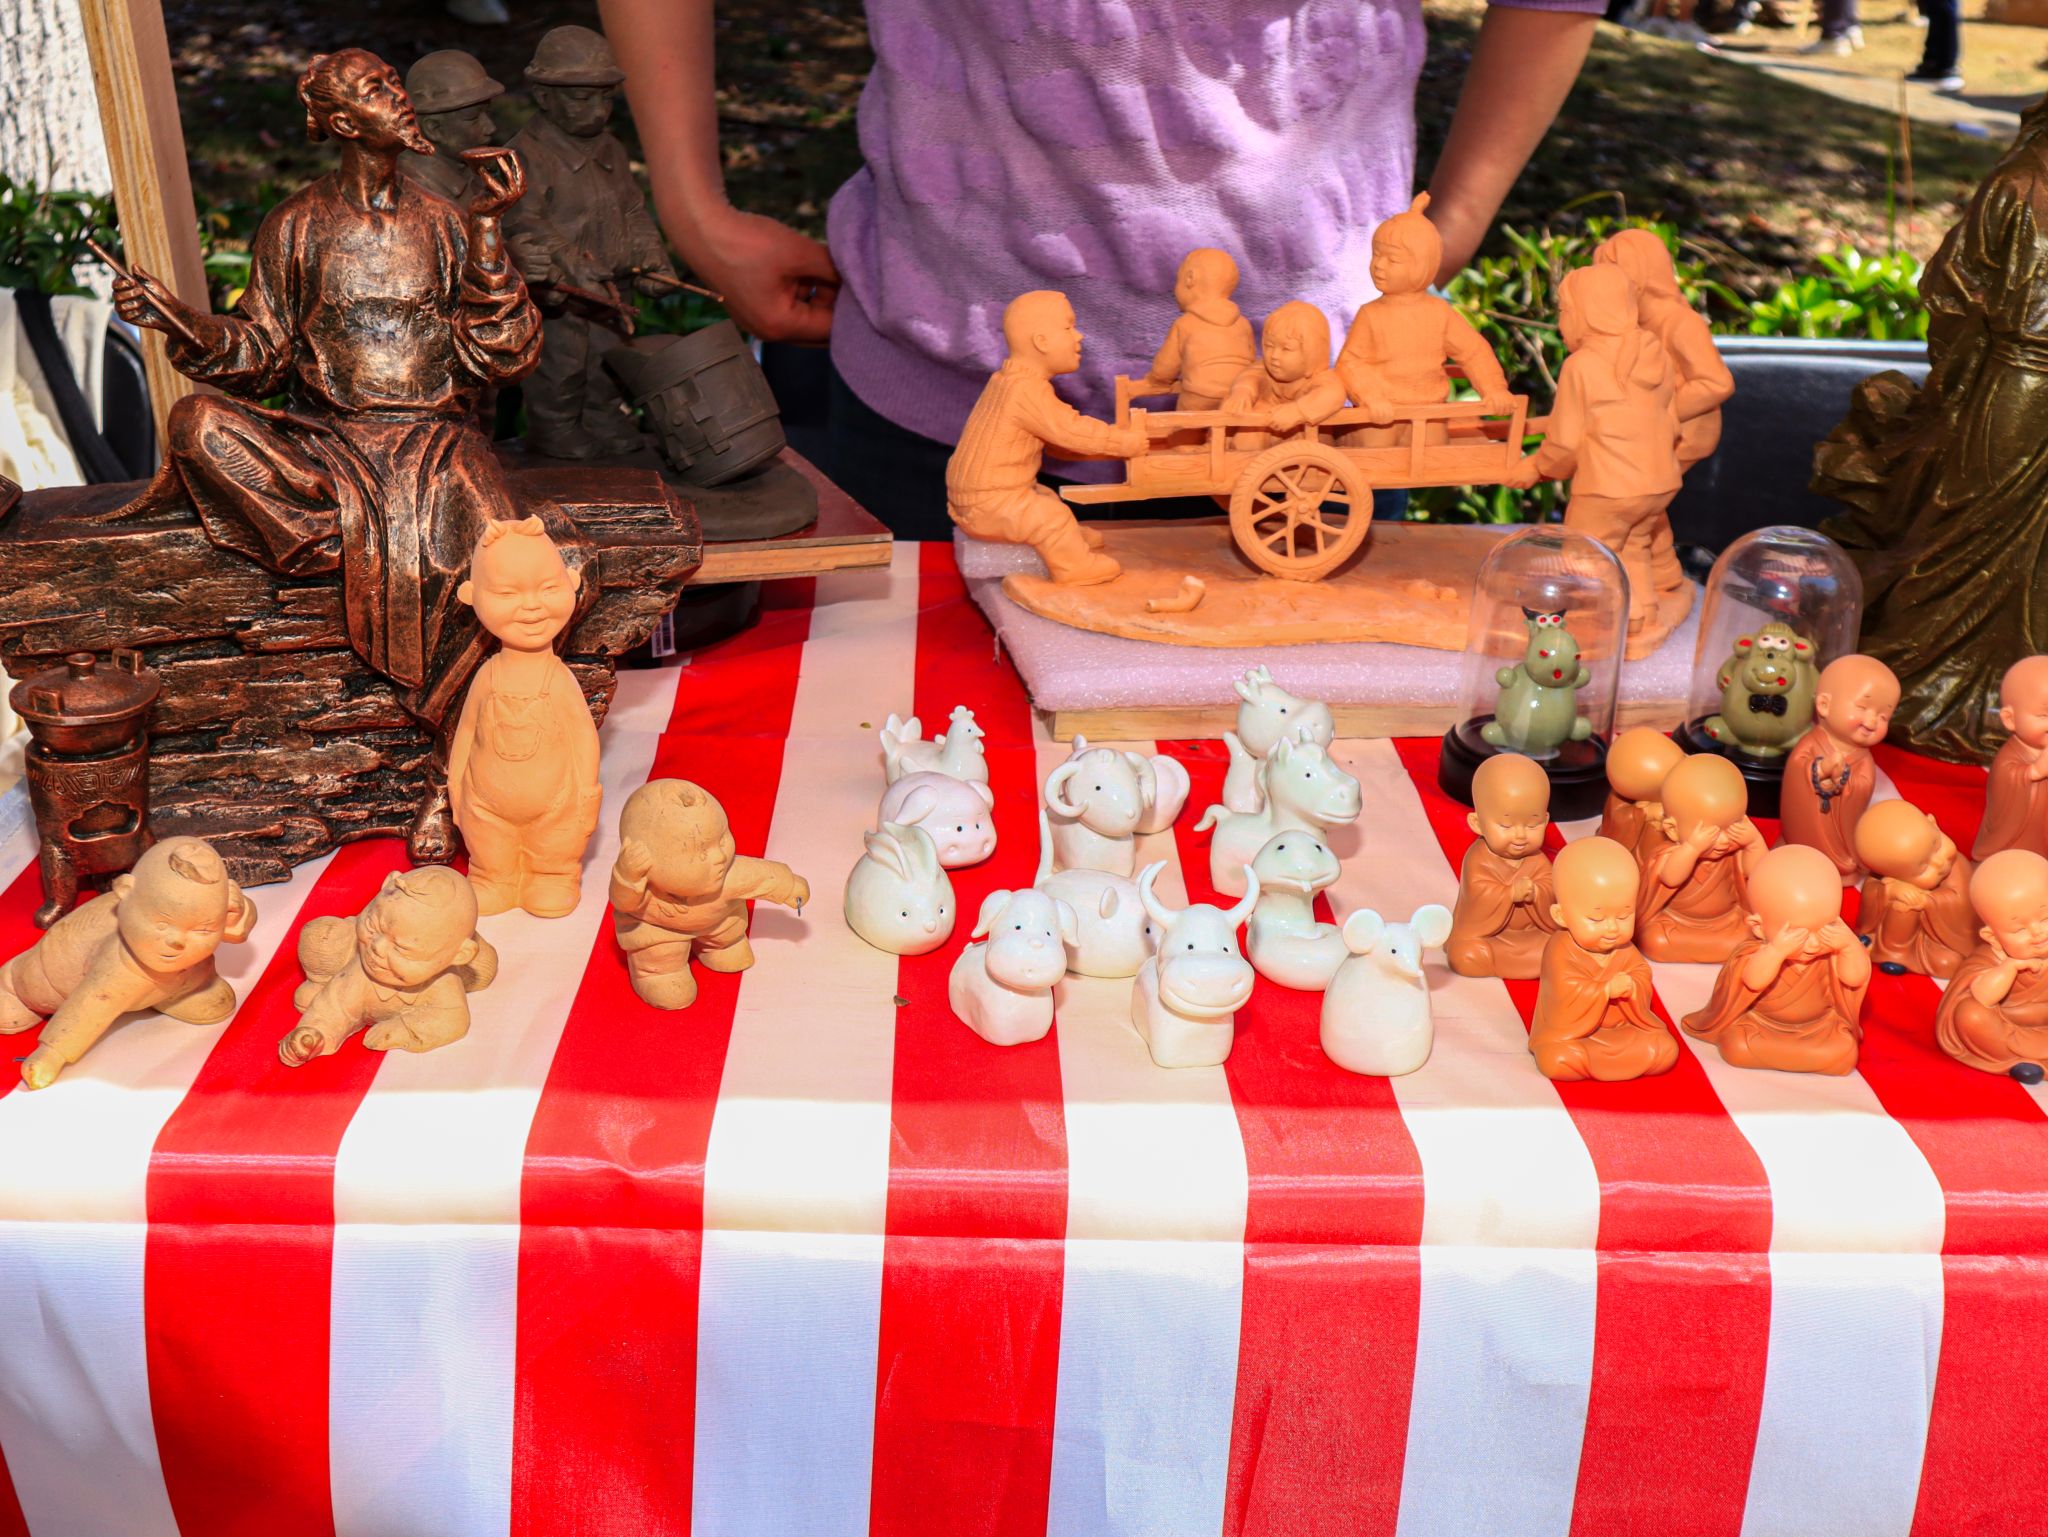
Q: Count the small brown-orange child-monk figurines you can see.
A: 9